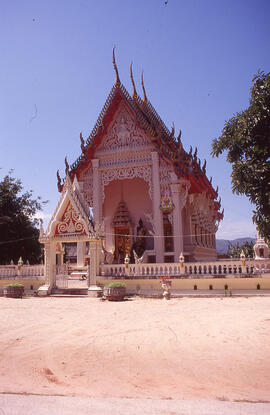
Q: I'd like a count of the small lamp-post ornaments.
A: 4